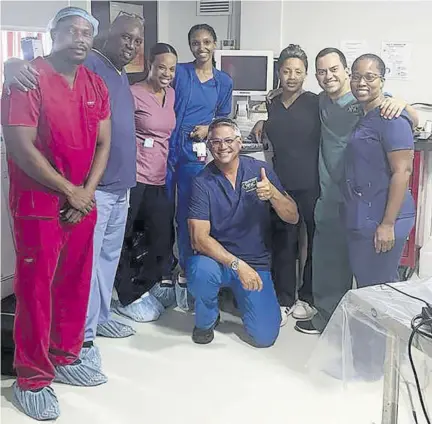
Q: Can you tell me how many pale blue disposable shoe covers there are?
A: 7